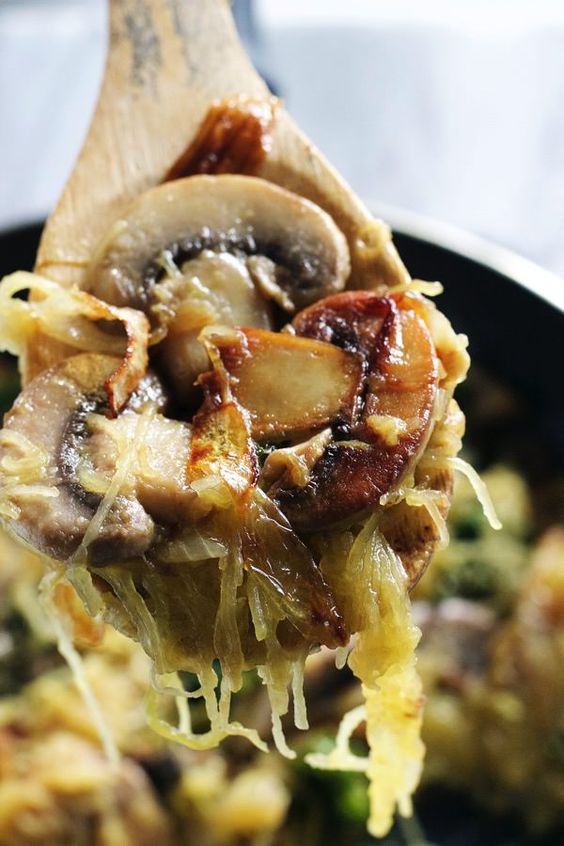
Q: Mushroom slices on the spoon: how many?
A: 3